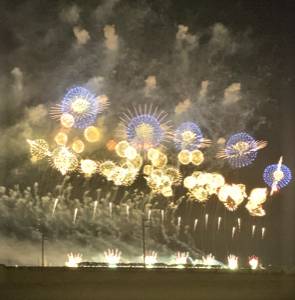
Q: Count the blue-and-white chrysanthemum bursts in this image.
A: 5